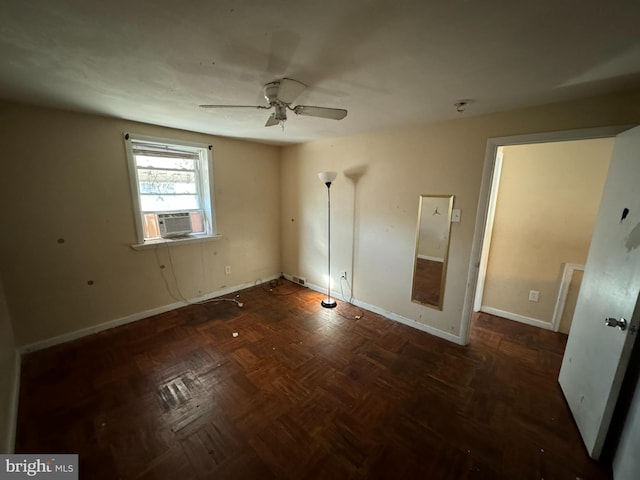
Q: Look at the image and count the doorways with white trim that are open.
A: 1